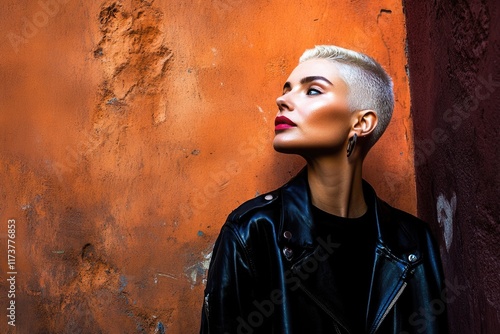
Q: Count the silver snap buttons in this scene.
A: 4